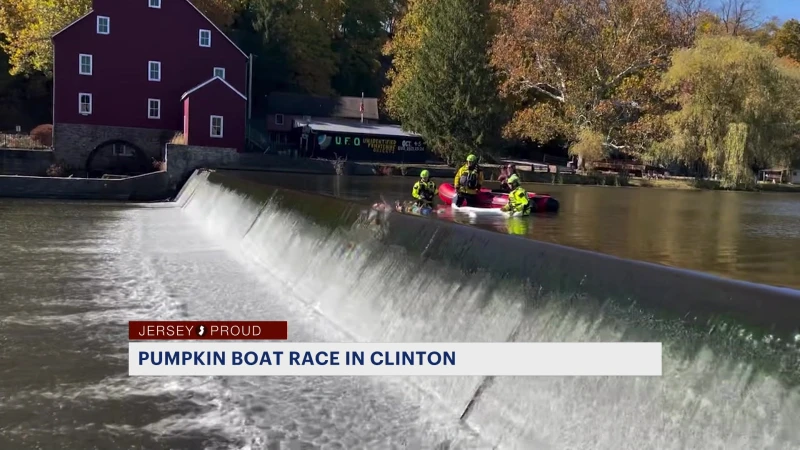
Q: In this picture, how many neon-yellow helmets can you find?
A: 3